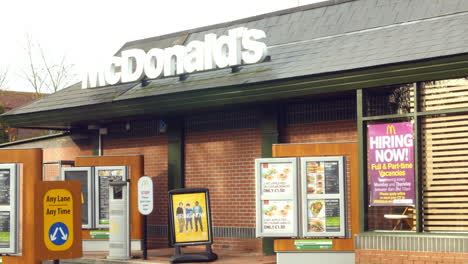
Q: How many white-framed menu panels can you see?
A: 5